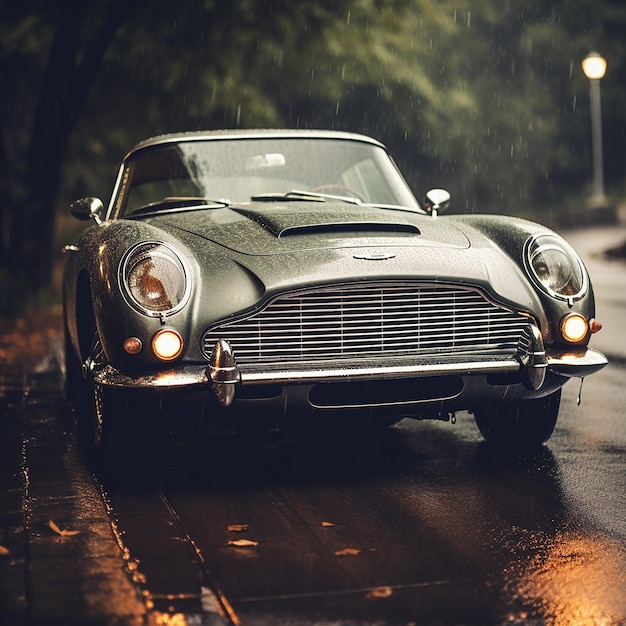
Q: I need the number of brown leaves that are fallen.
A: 7